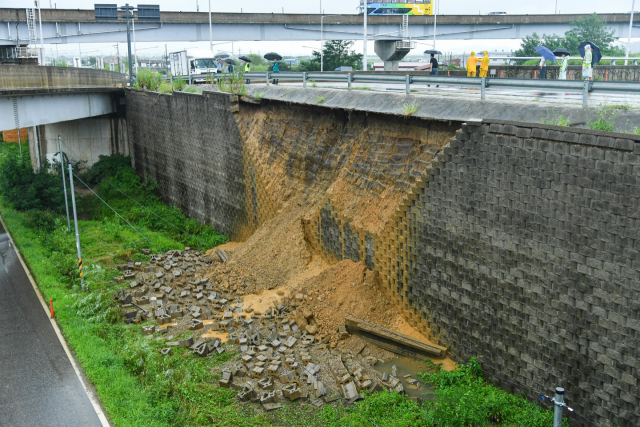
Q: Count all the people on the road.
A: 11